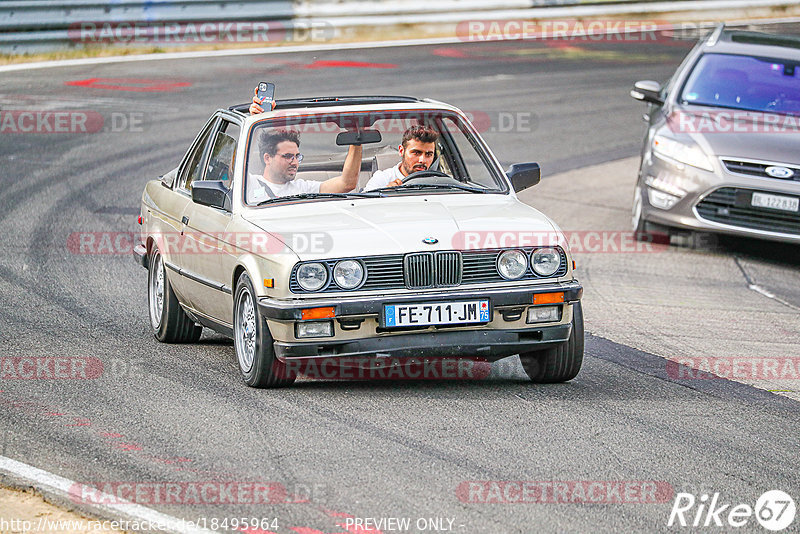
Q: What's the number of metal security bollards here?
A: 0